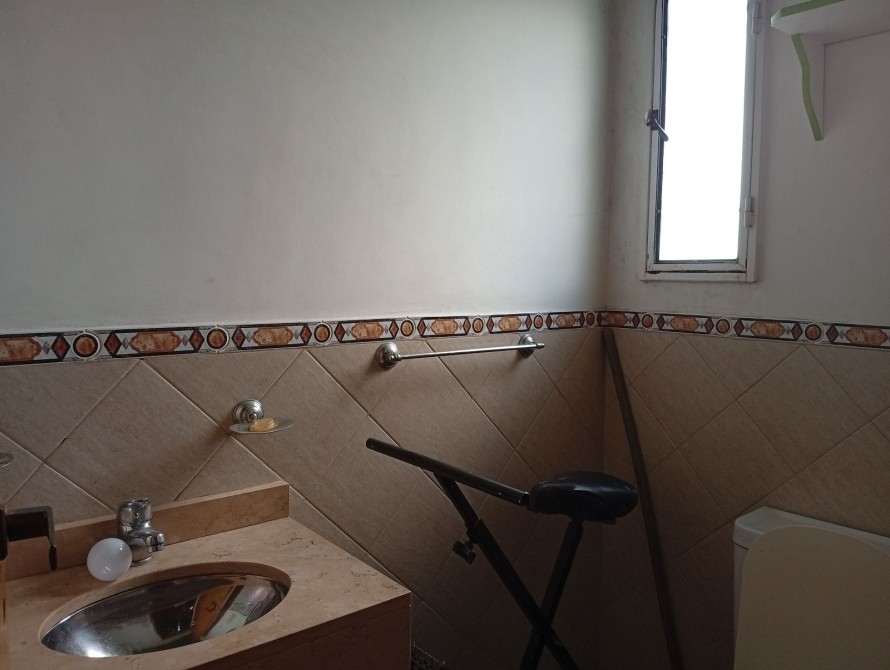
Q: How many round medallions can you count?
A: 10